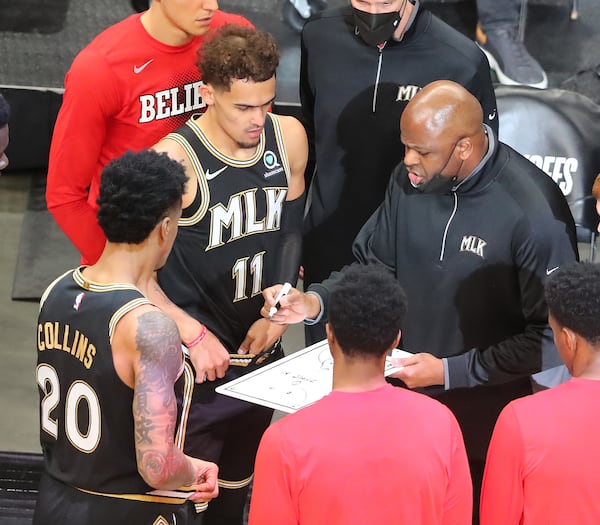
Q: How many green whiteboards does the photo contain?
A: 0